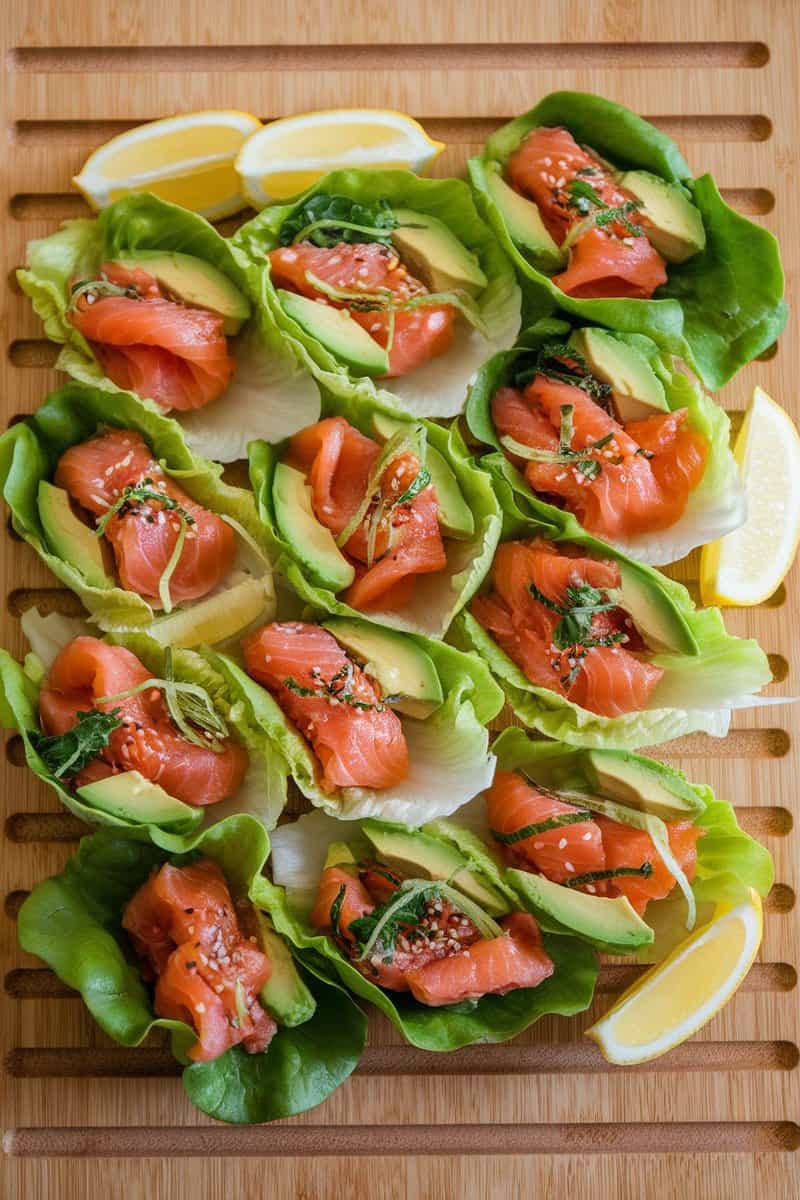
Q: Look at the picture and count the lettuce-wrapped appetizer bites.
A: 12